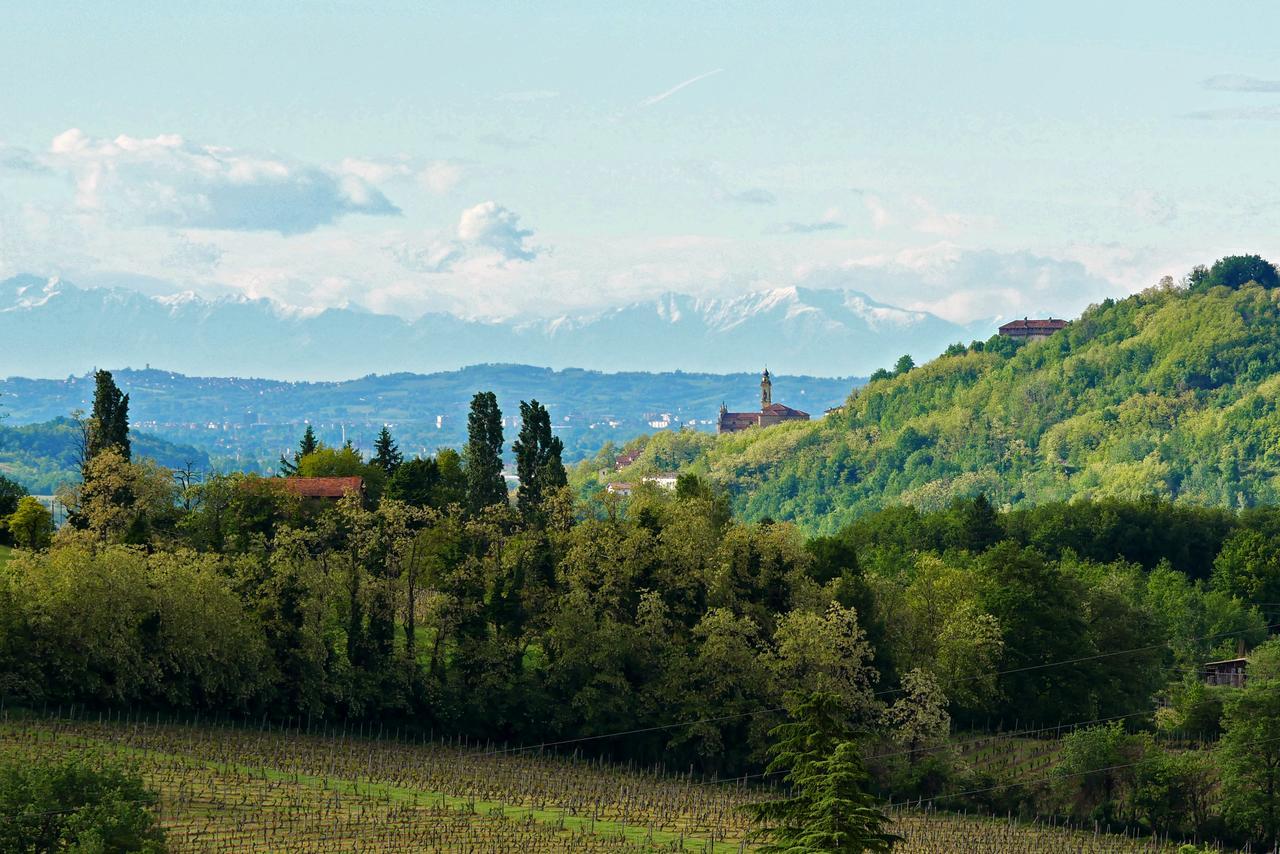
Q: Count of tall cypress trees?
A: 3